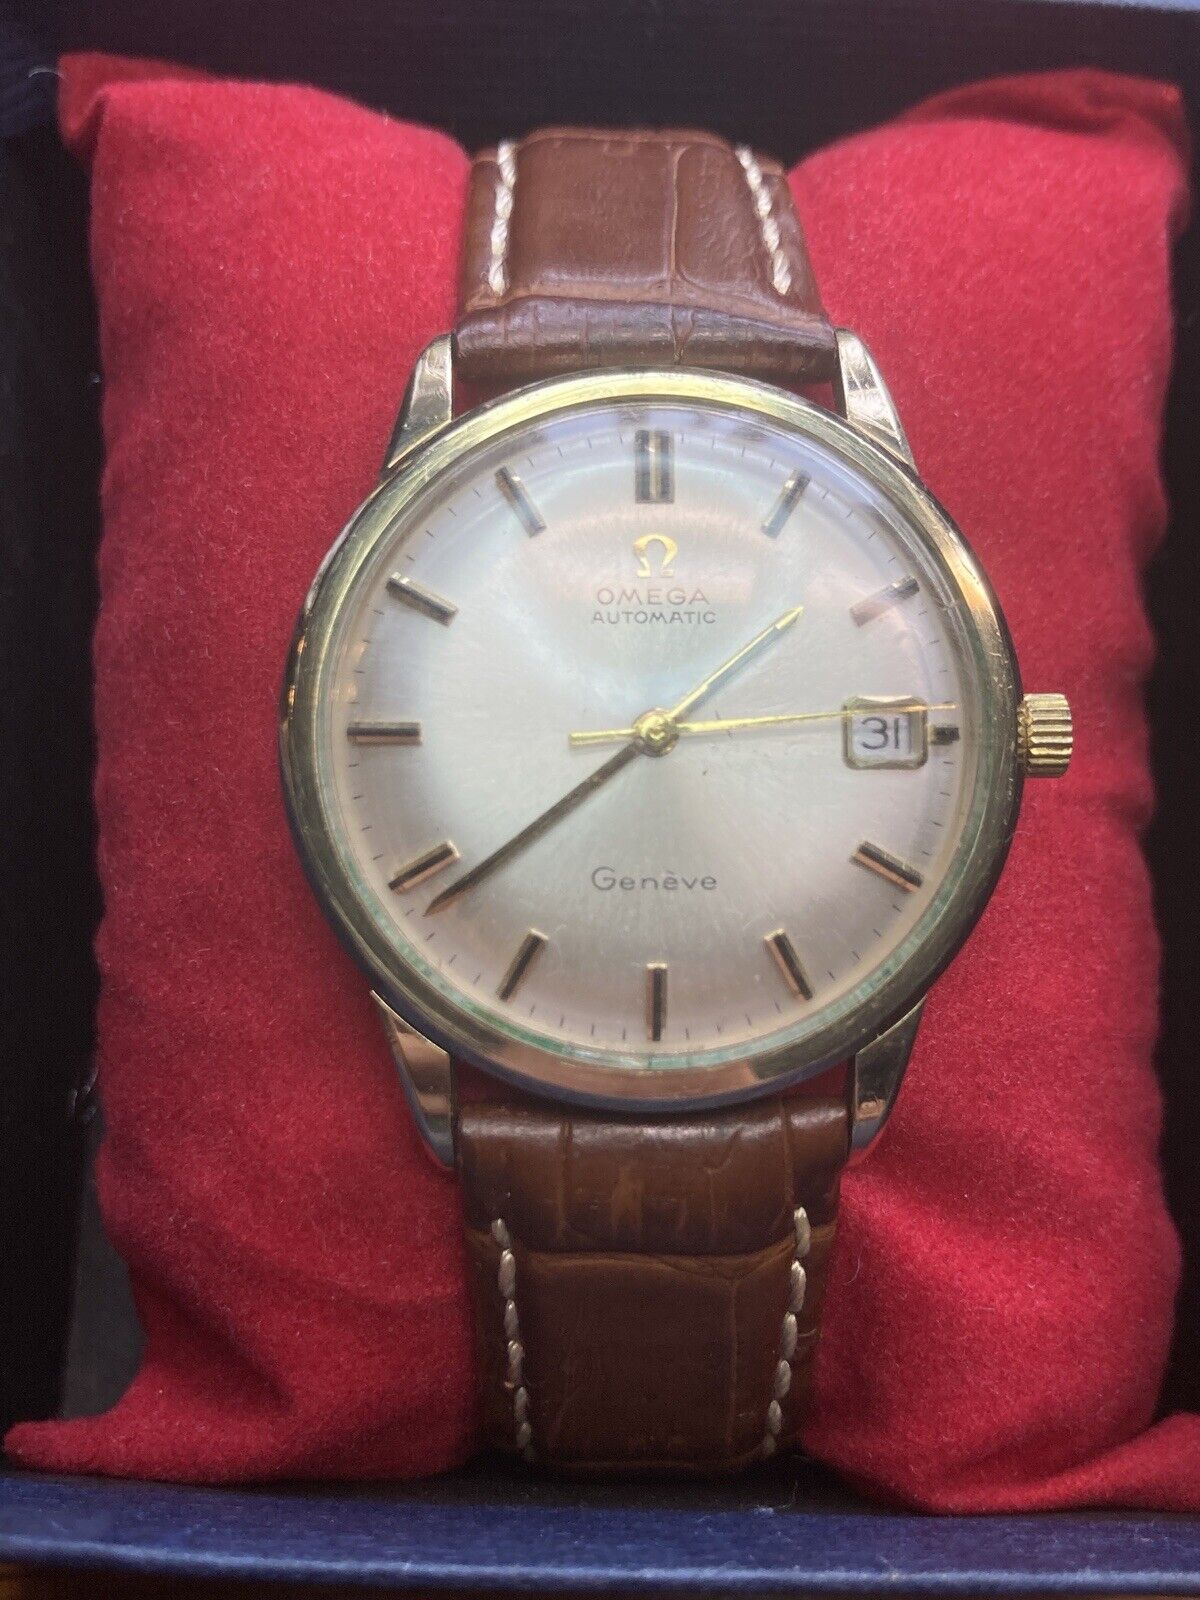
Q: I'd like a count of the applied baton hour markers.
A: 12